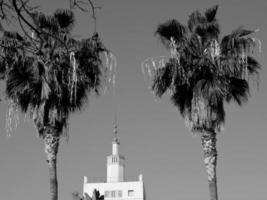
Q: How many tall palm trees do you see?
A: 2